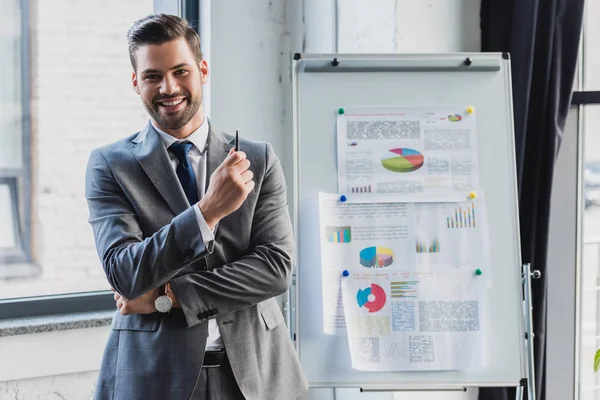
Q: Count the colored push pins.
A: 6